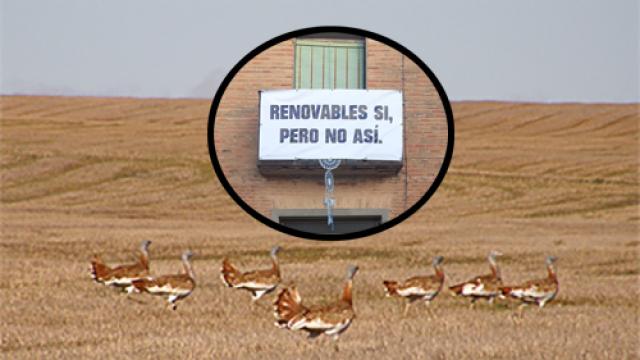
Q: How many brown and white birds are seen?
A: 7